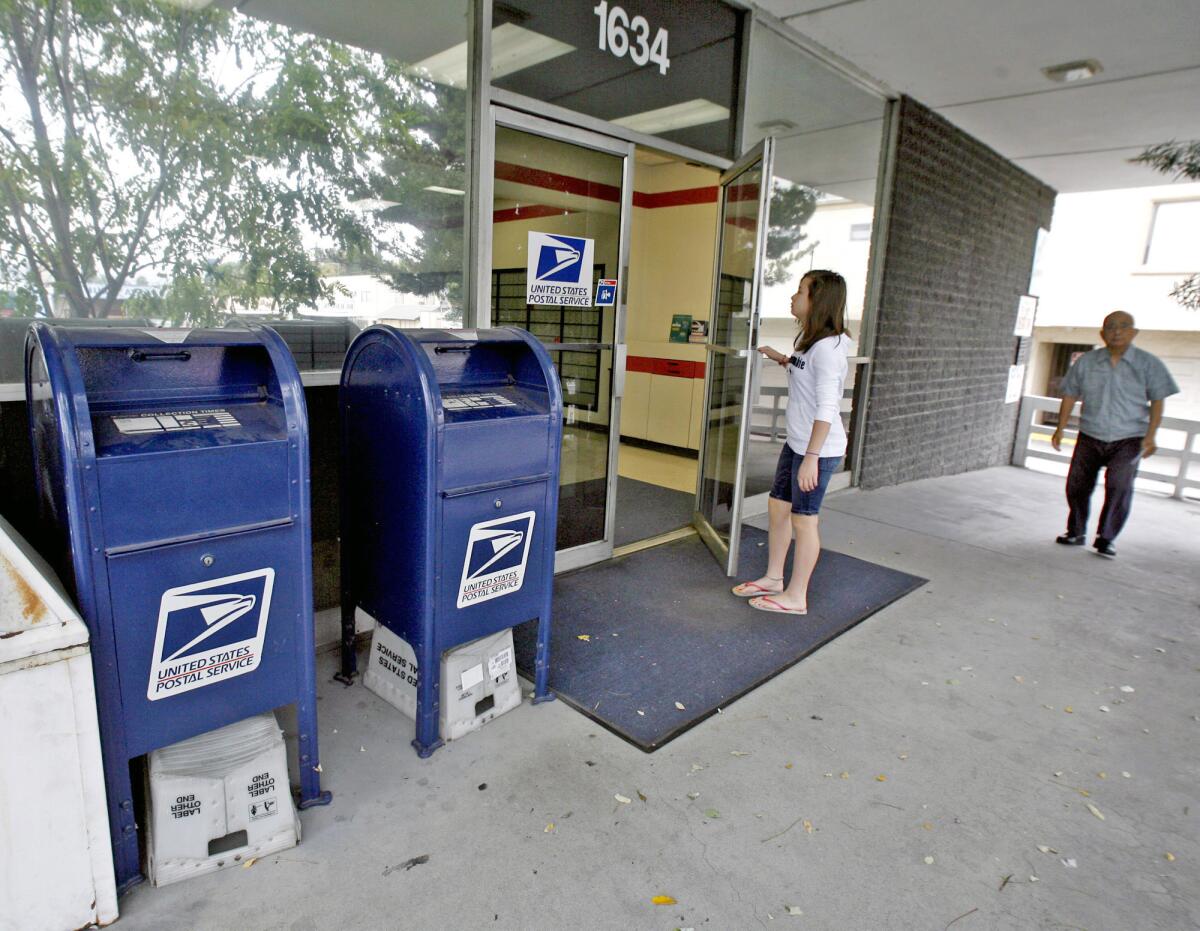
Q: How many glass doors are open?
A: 1